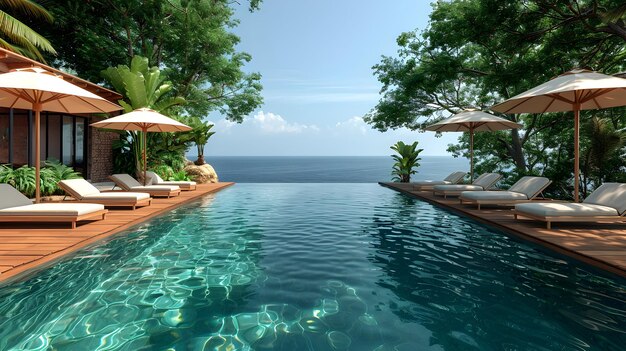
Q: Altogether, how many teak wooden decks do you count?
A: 2